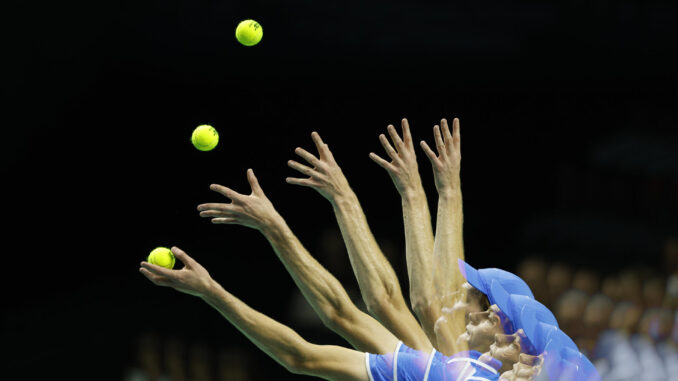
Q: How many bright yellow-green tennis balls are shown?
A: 3